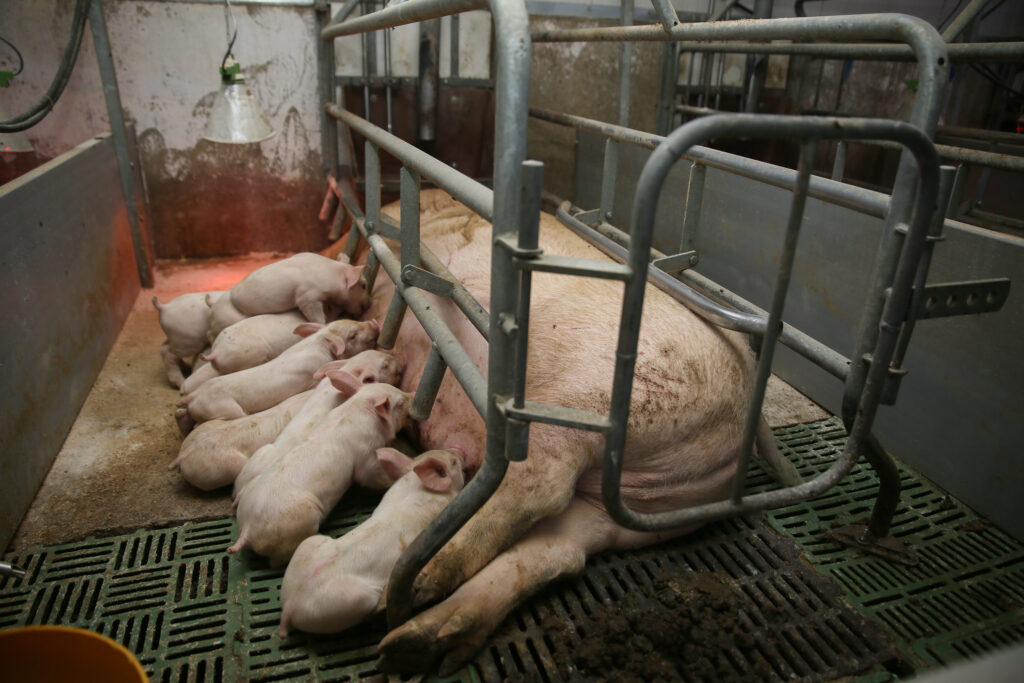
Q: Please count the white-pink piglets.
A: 9